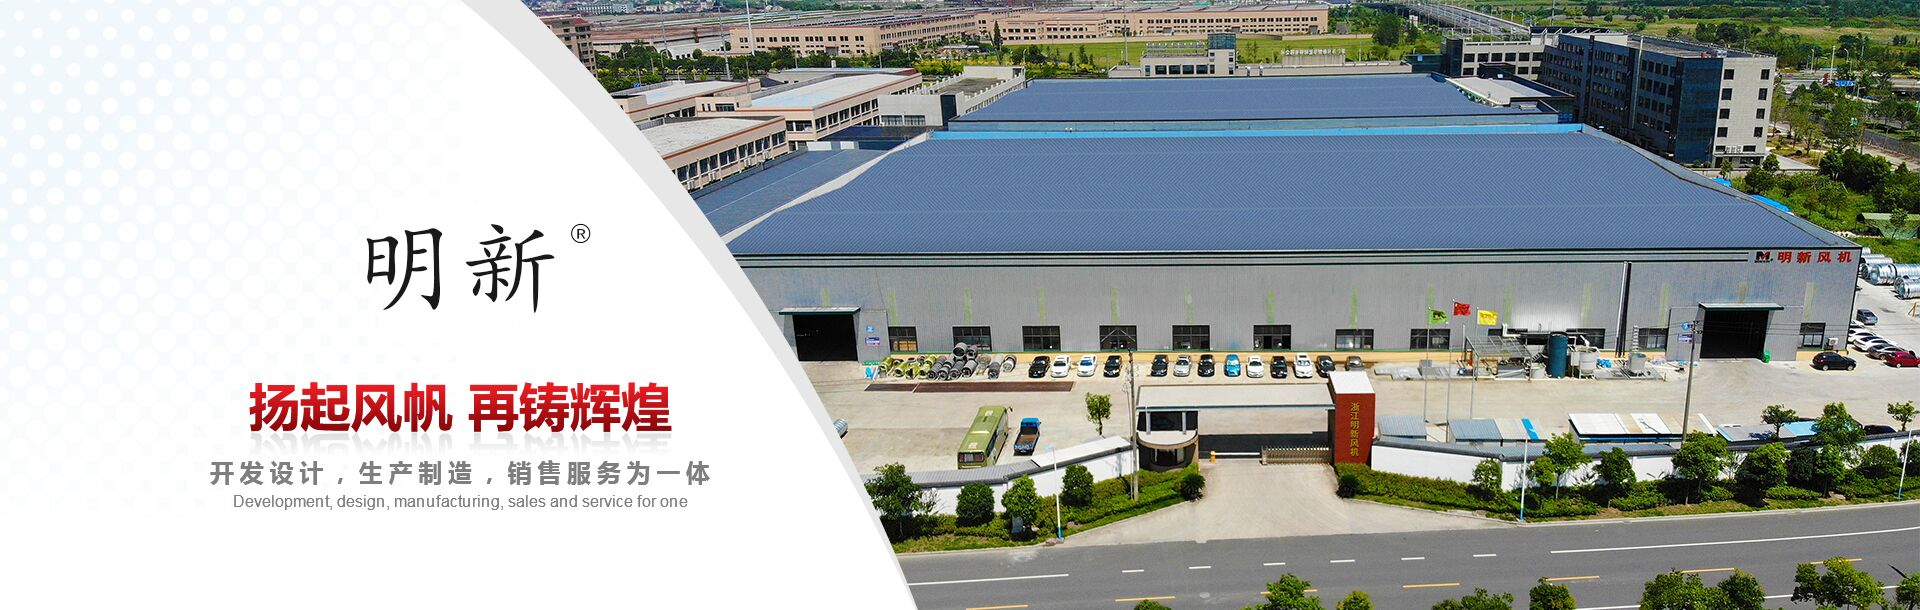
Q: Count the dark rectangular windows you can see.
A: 12